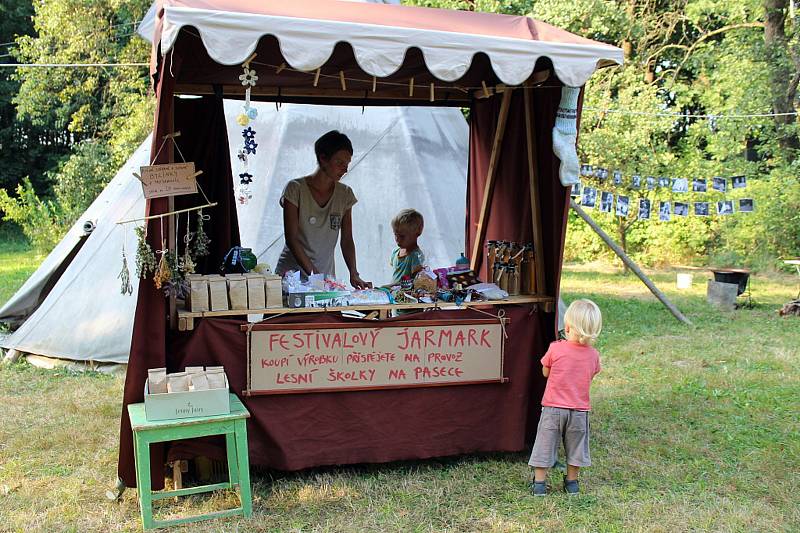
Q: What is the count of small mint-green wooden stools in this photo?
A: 1